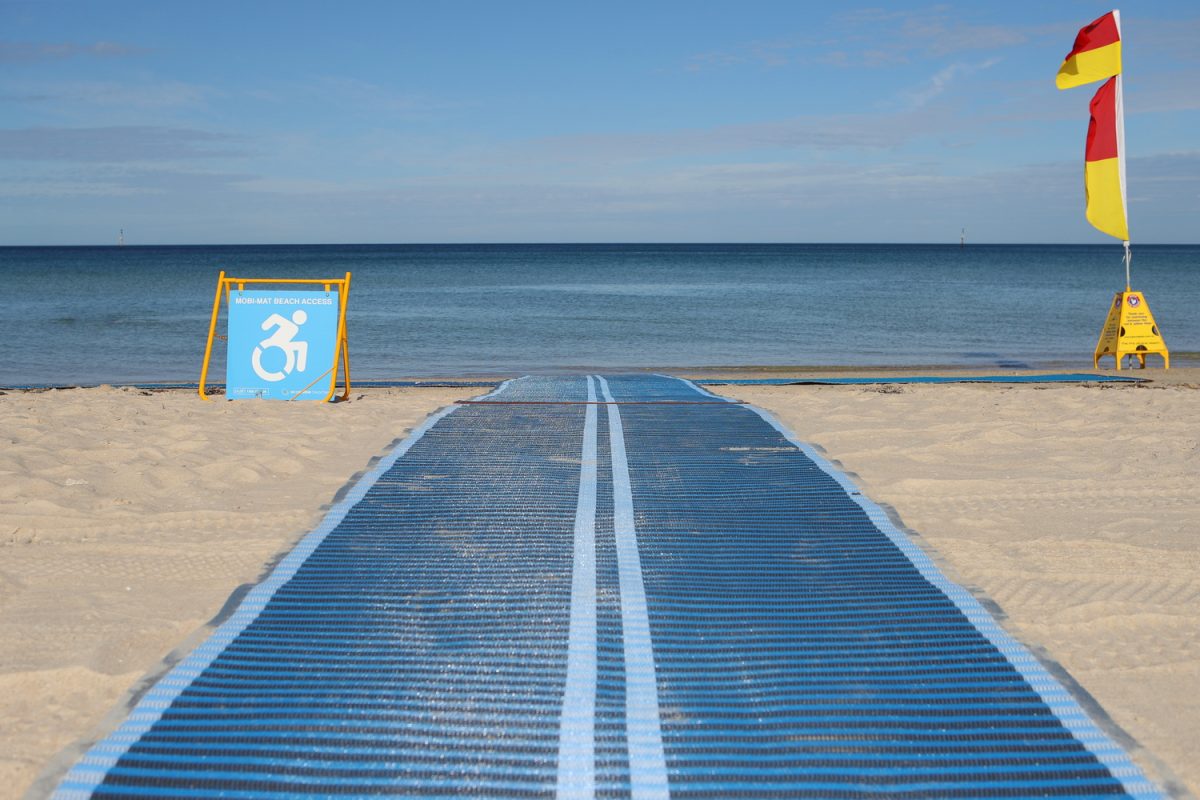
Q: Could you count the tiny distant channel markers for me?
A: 2